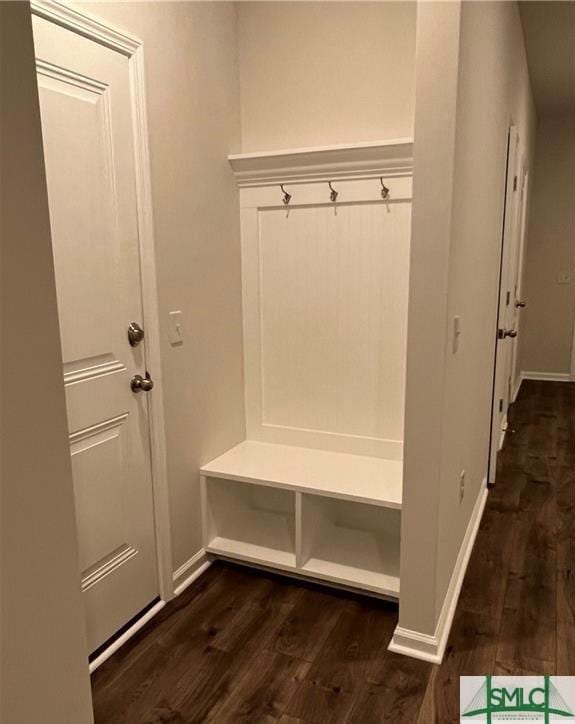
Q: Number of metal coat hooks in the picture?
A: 3